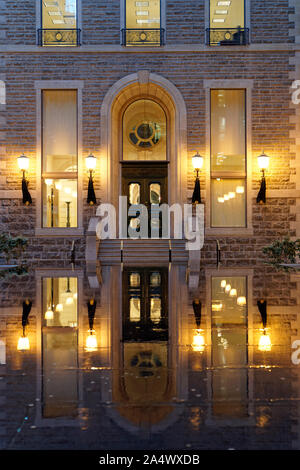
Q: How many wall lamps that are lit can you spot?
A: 4